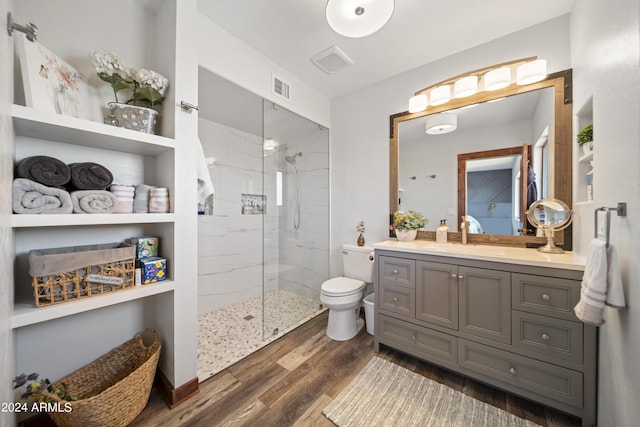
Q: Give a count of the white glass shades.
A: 5